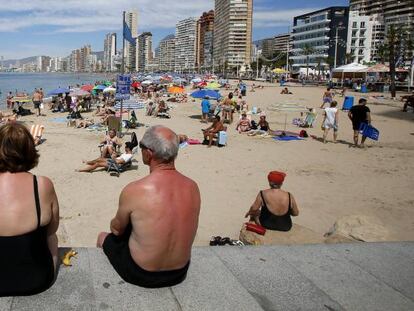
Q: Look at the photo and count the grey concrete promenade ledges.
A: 1